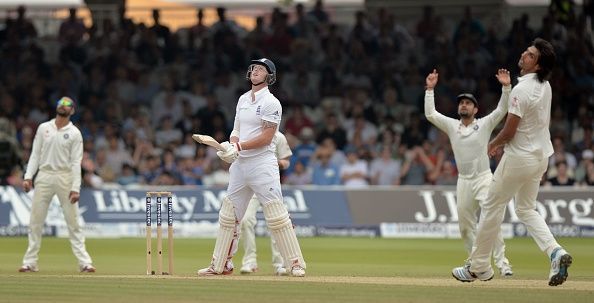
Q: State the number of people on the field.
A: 5